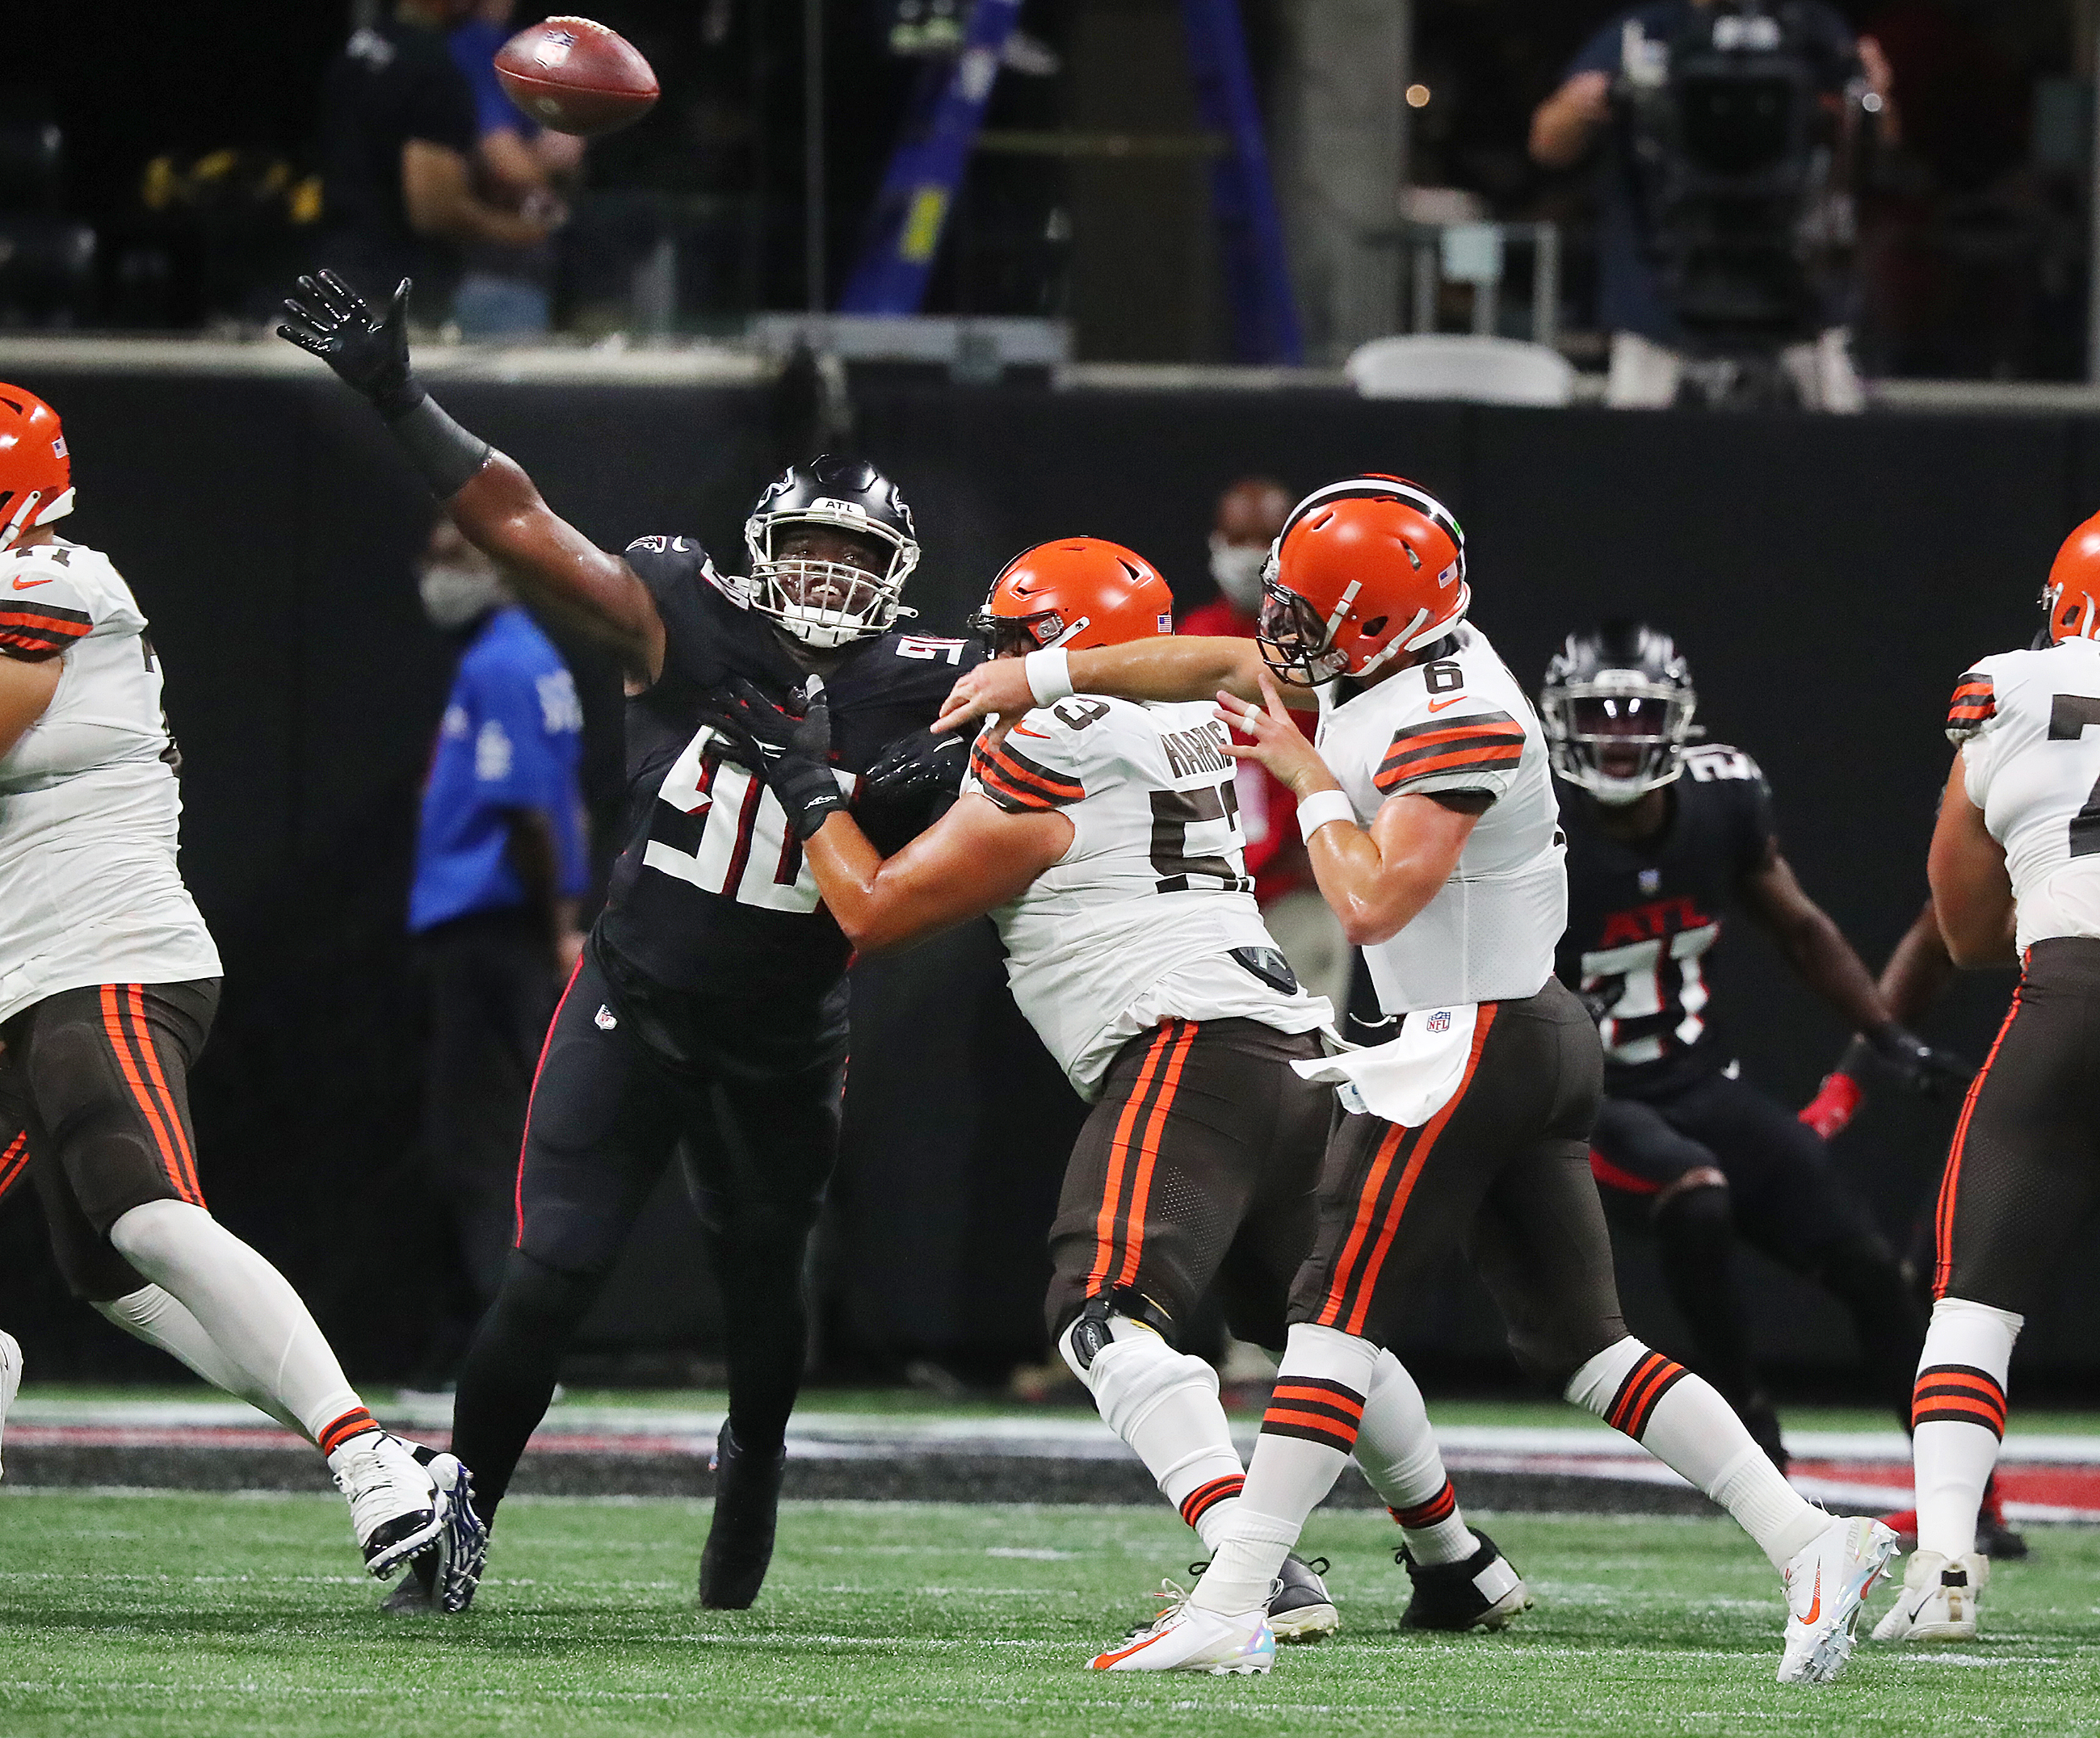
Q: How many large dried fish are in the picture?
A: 0